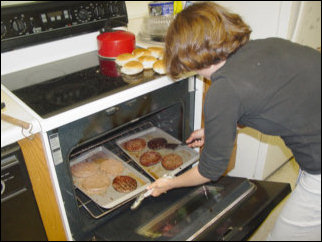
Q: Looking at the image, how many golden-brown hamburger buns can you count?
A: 6